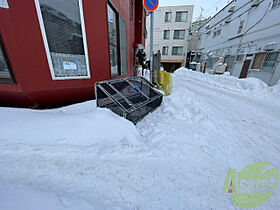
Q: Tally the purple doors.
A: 0